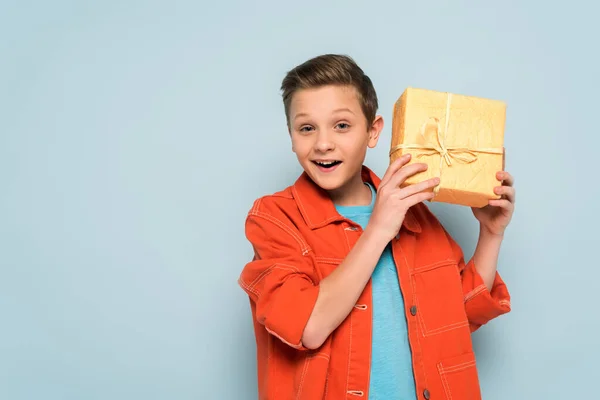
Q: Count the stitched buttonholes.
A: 3